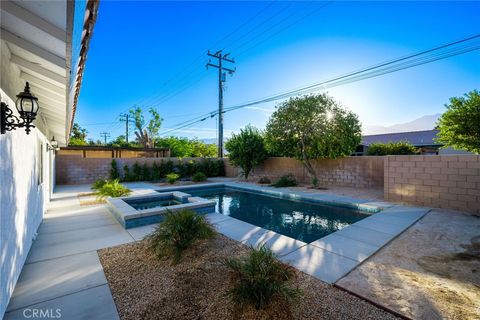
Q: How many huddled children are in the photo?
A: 0